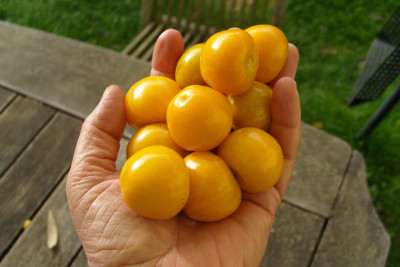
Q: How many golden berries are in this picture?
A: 10